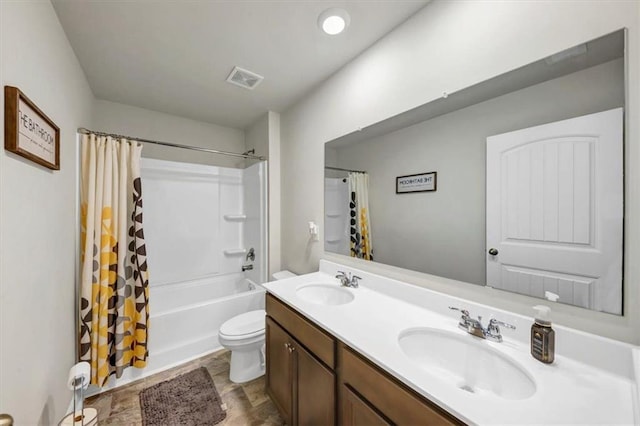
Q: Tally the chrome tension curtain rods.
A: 1